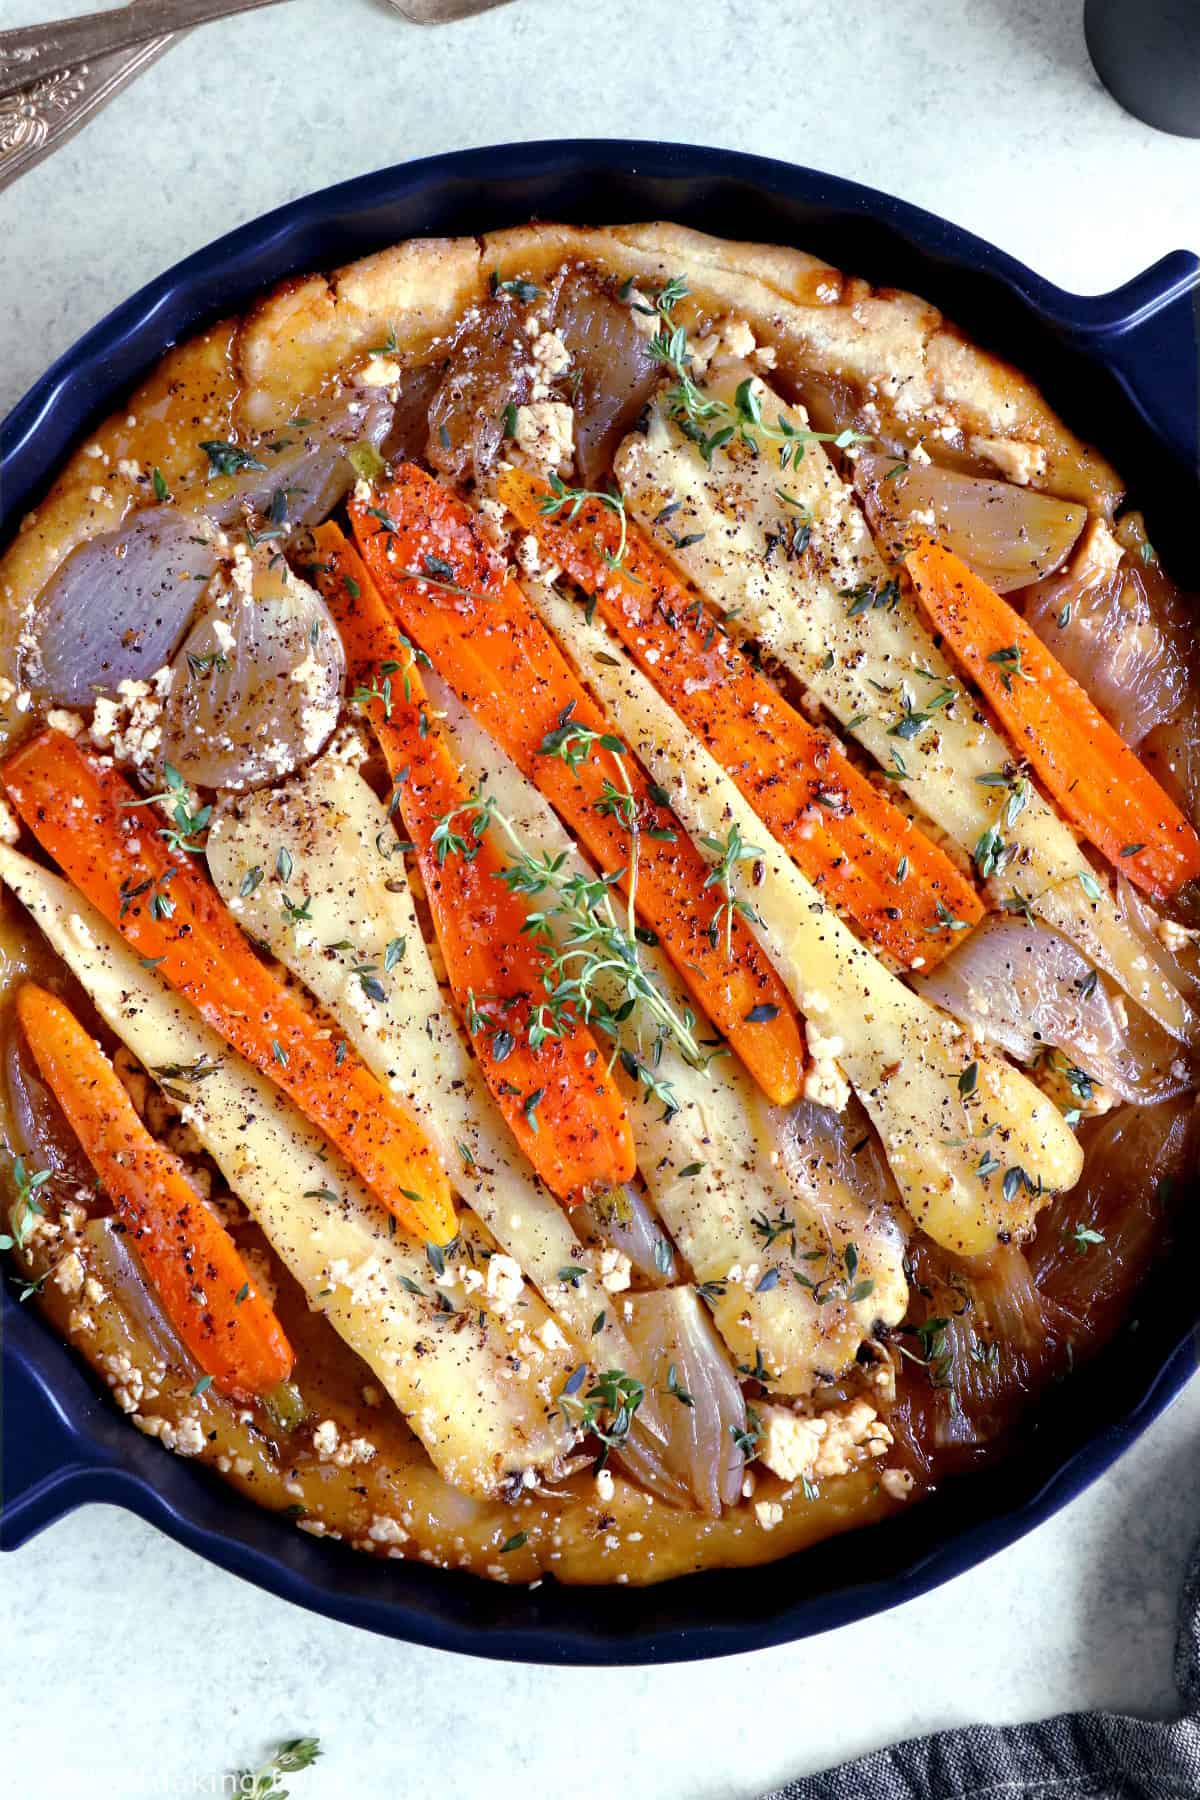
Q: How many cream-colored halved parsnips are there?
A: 5